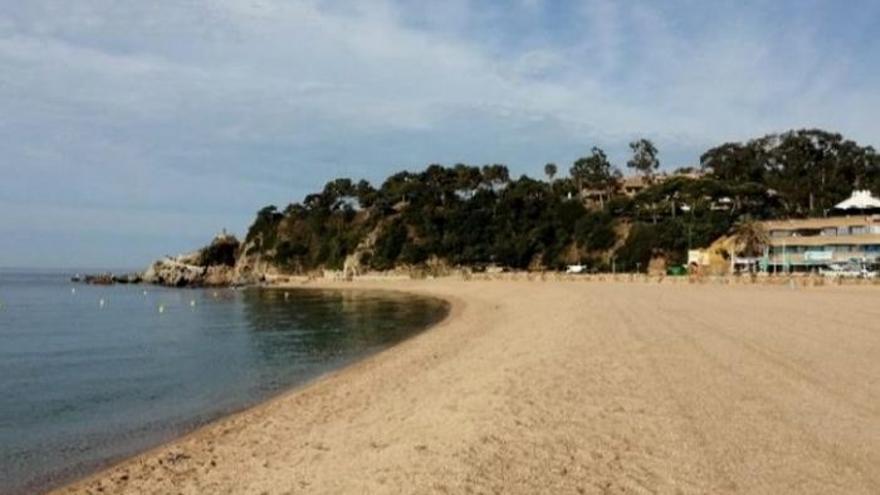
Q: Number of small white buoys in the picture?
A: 7